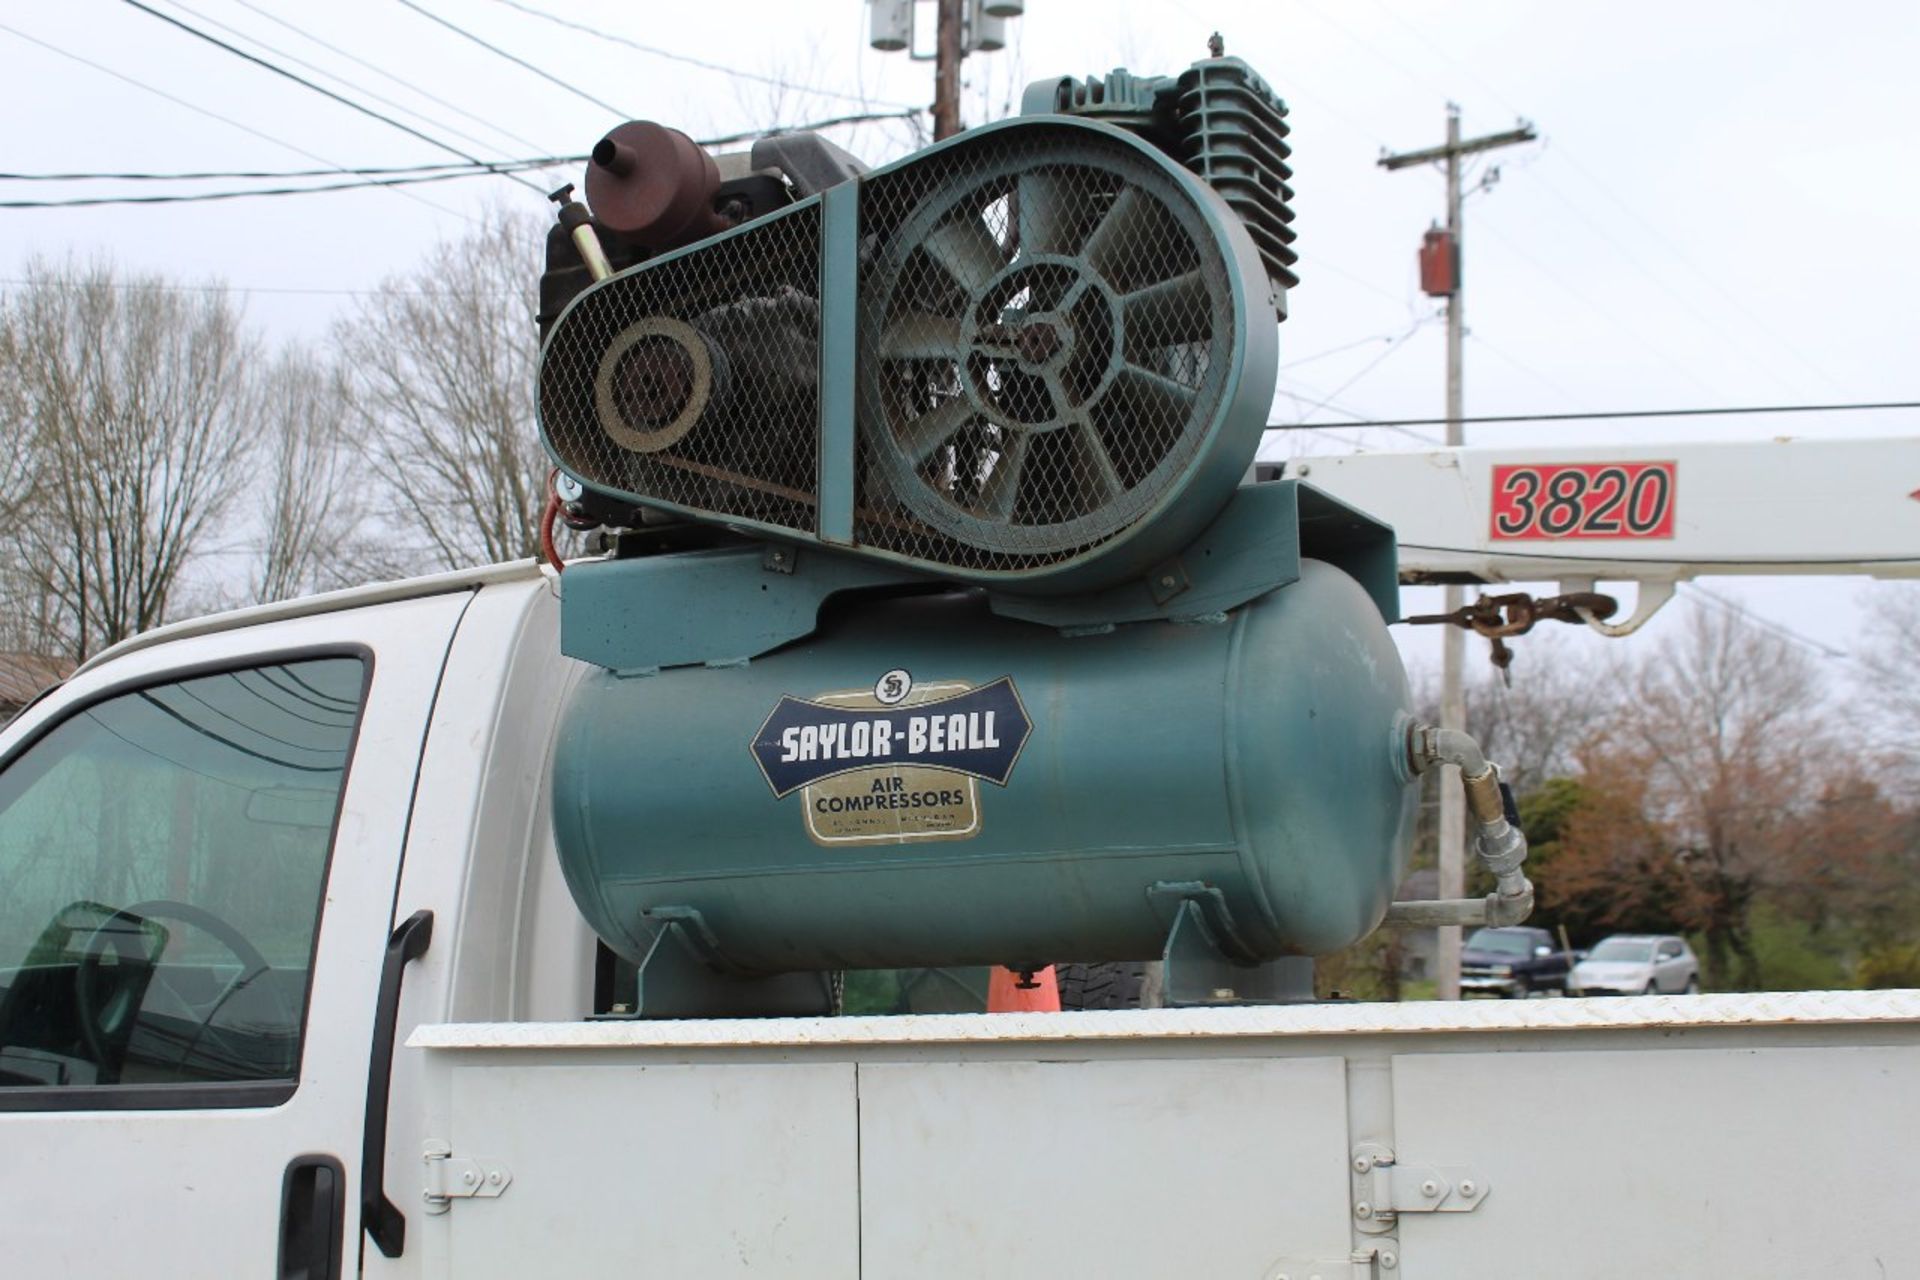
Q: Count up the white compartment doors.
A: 3